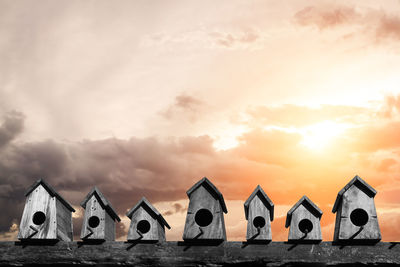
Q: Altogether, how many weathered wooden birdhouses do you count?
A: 7